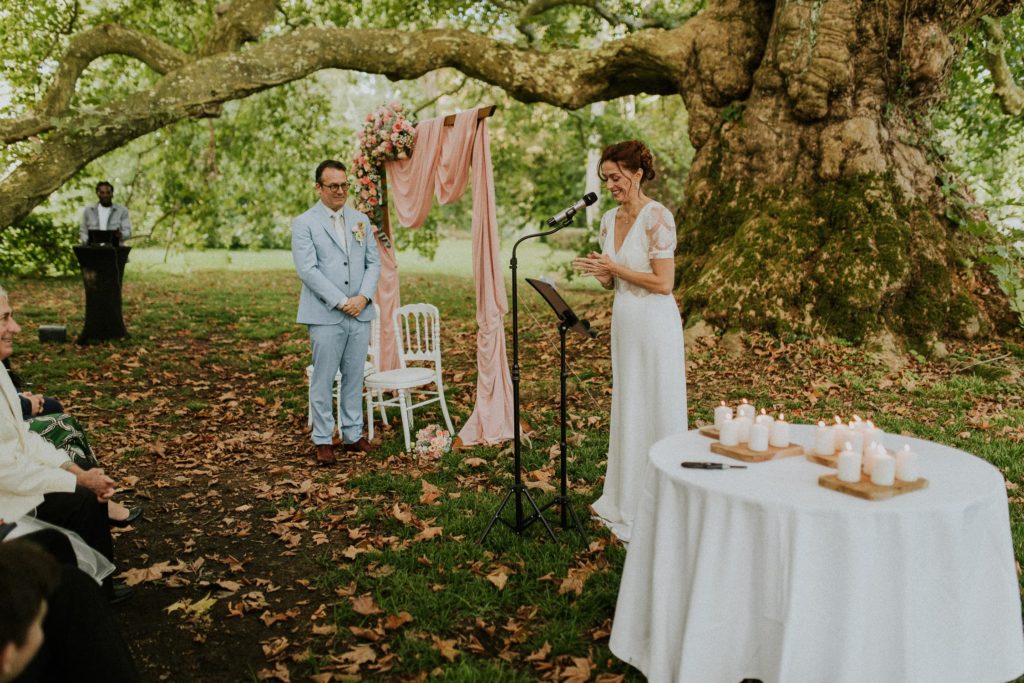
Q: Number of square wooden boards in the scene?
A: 4